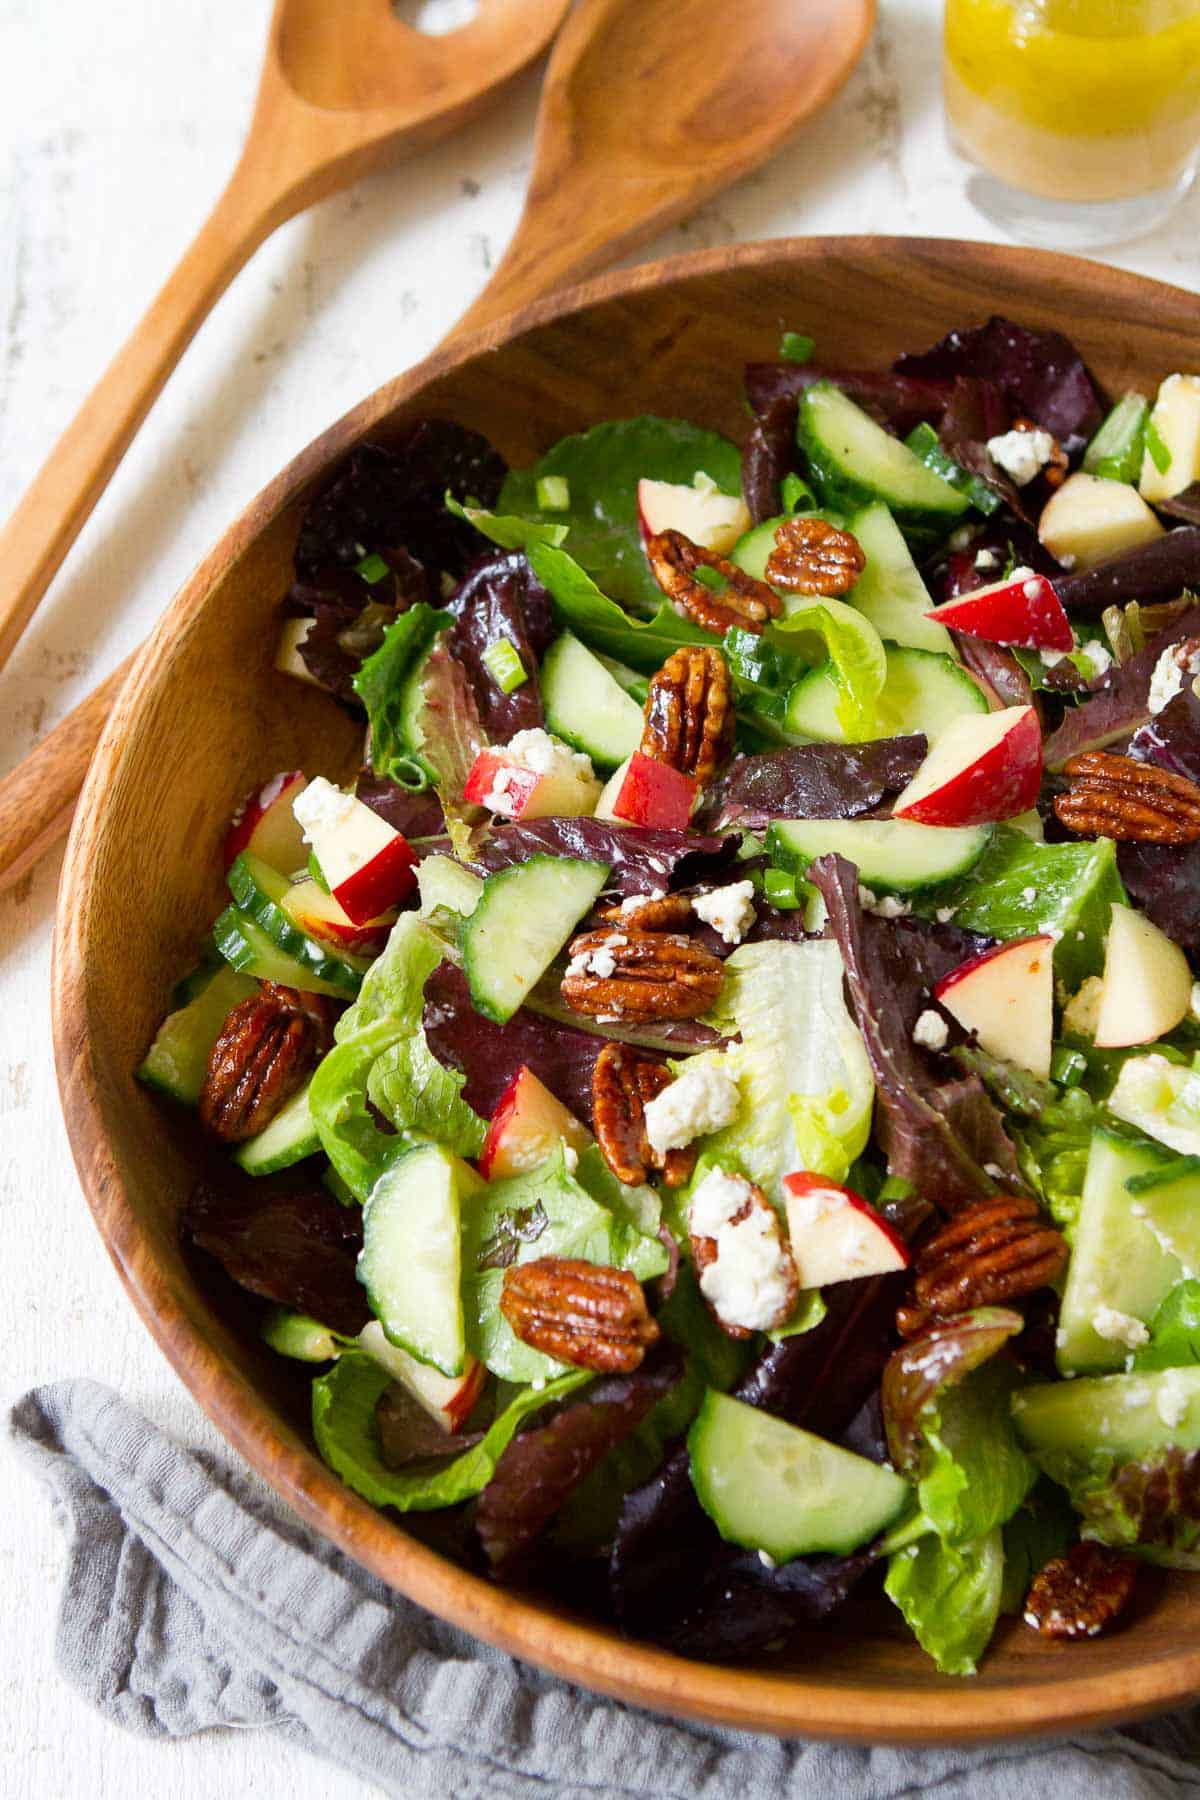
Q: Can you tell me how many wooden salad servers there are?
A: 2